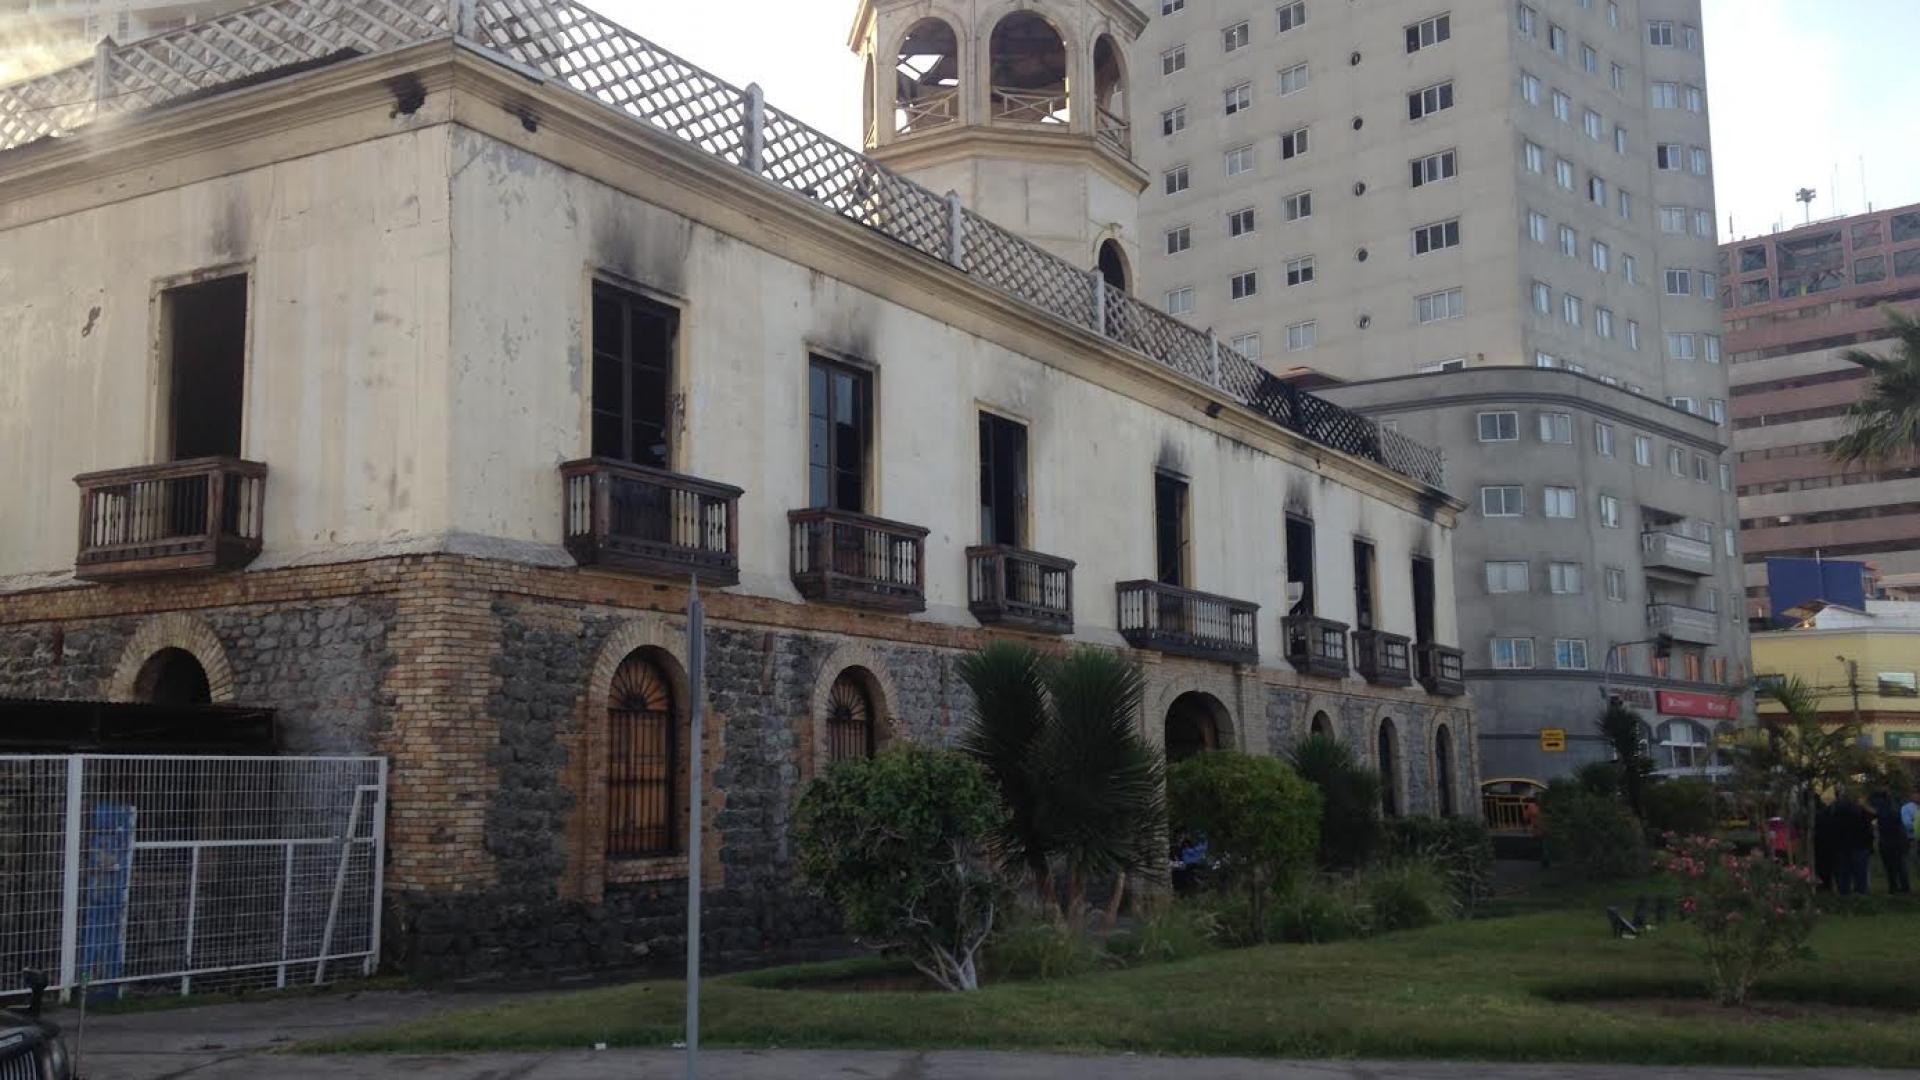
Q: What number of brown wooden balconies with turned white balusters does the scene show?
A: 8